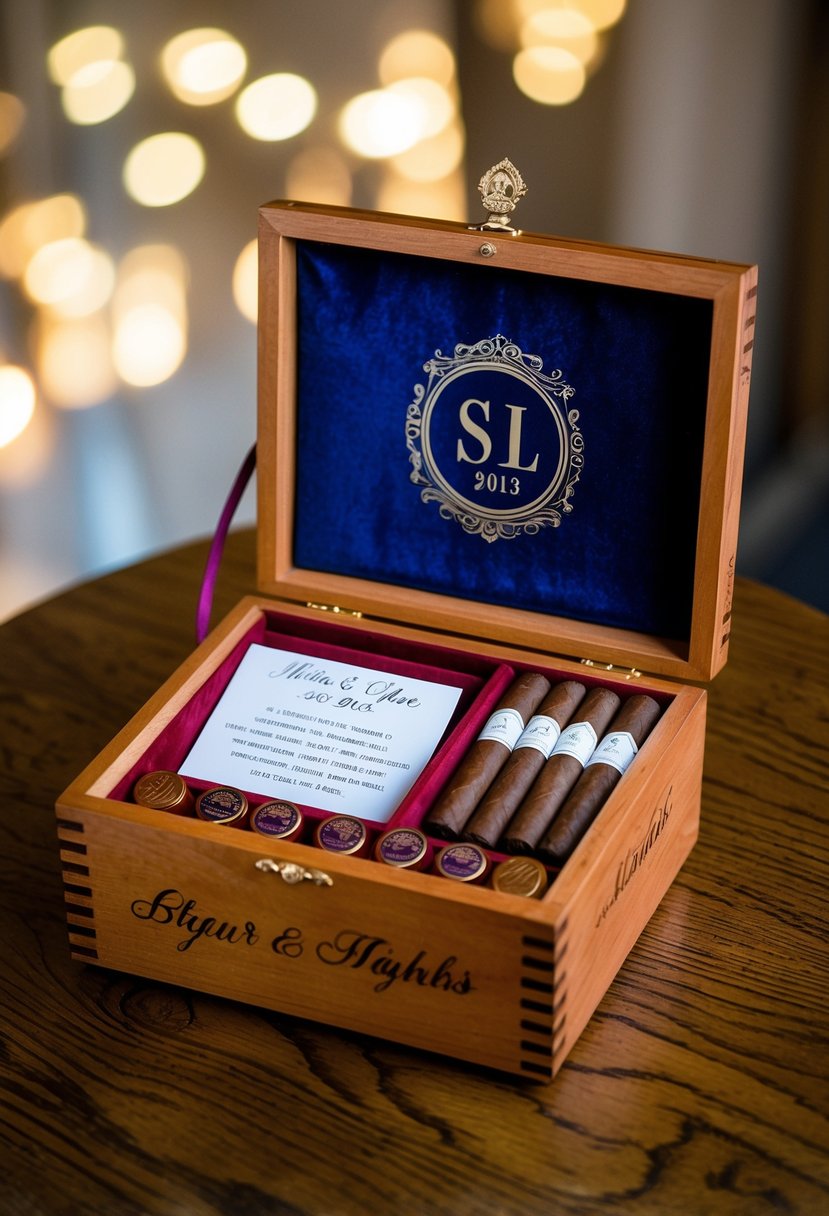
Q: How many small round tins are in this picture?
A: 7